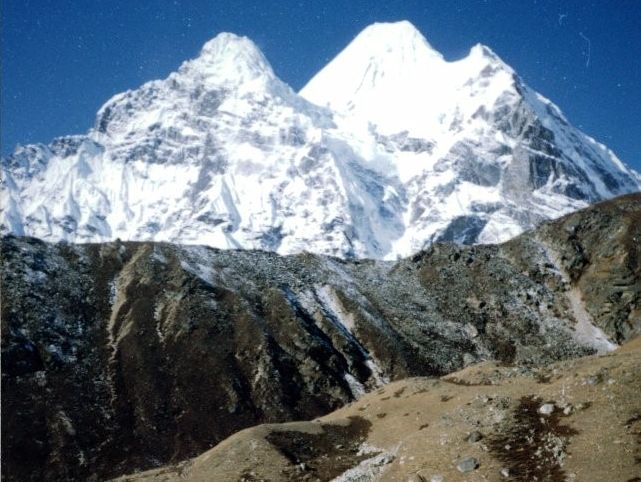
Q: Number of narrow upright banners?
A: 0